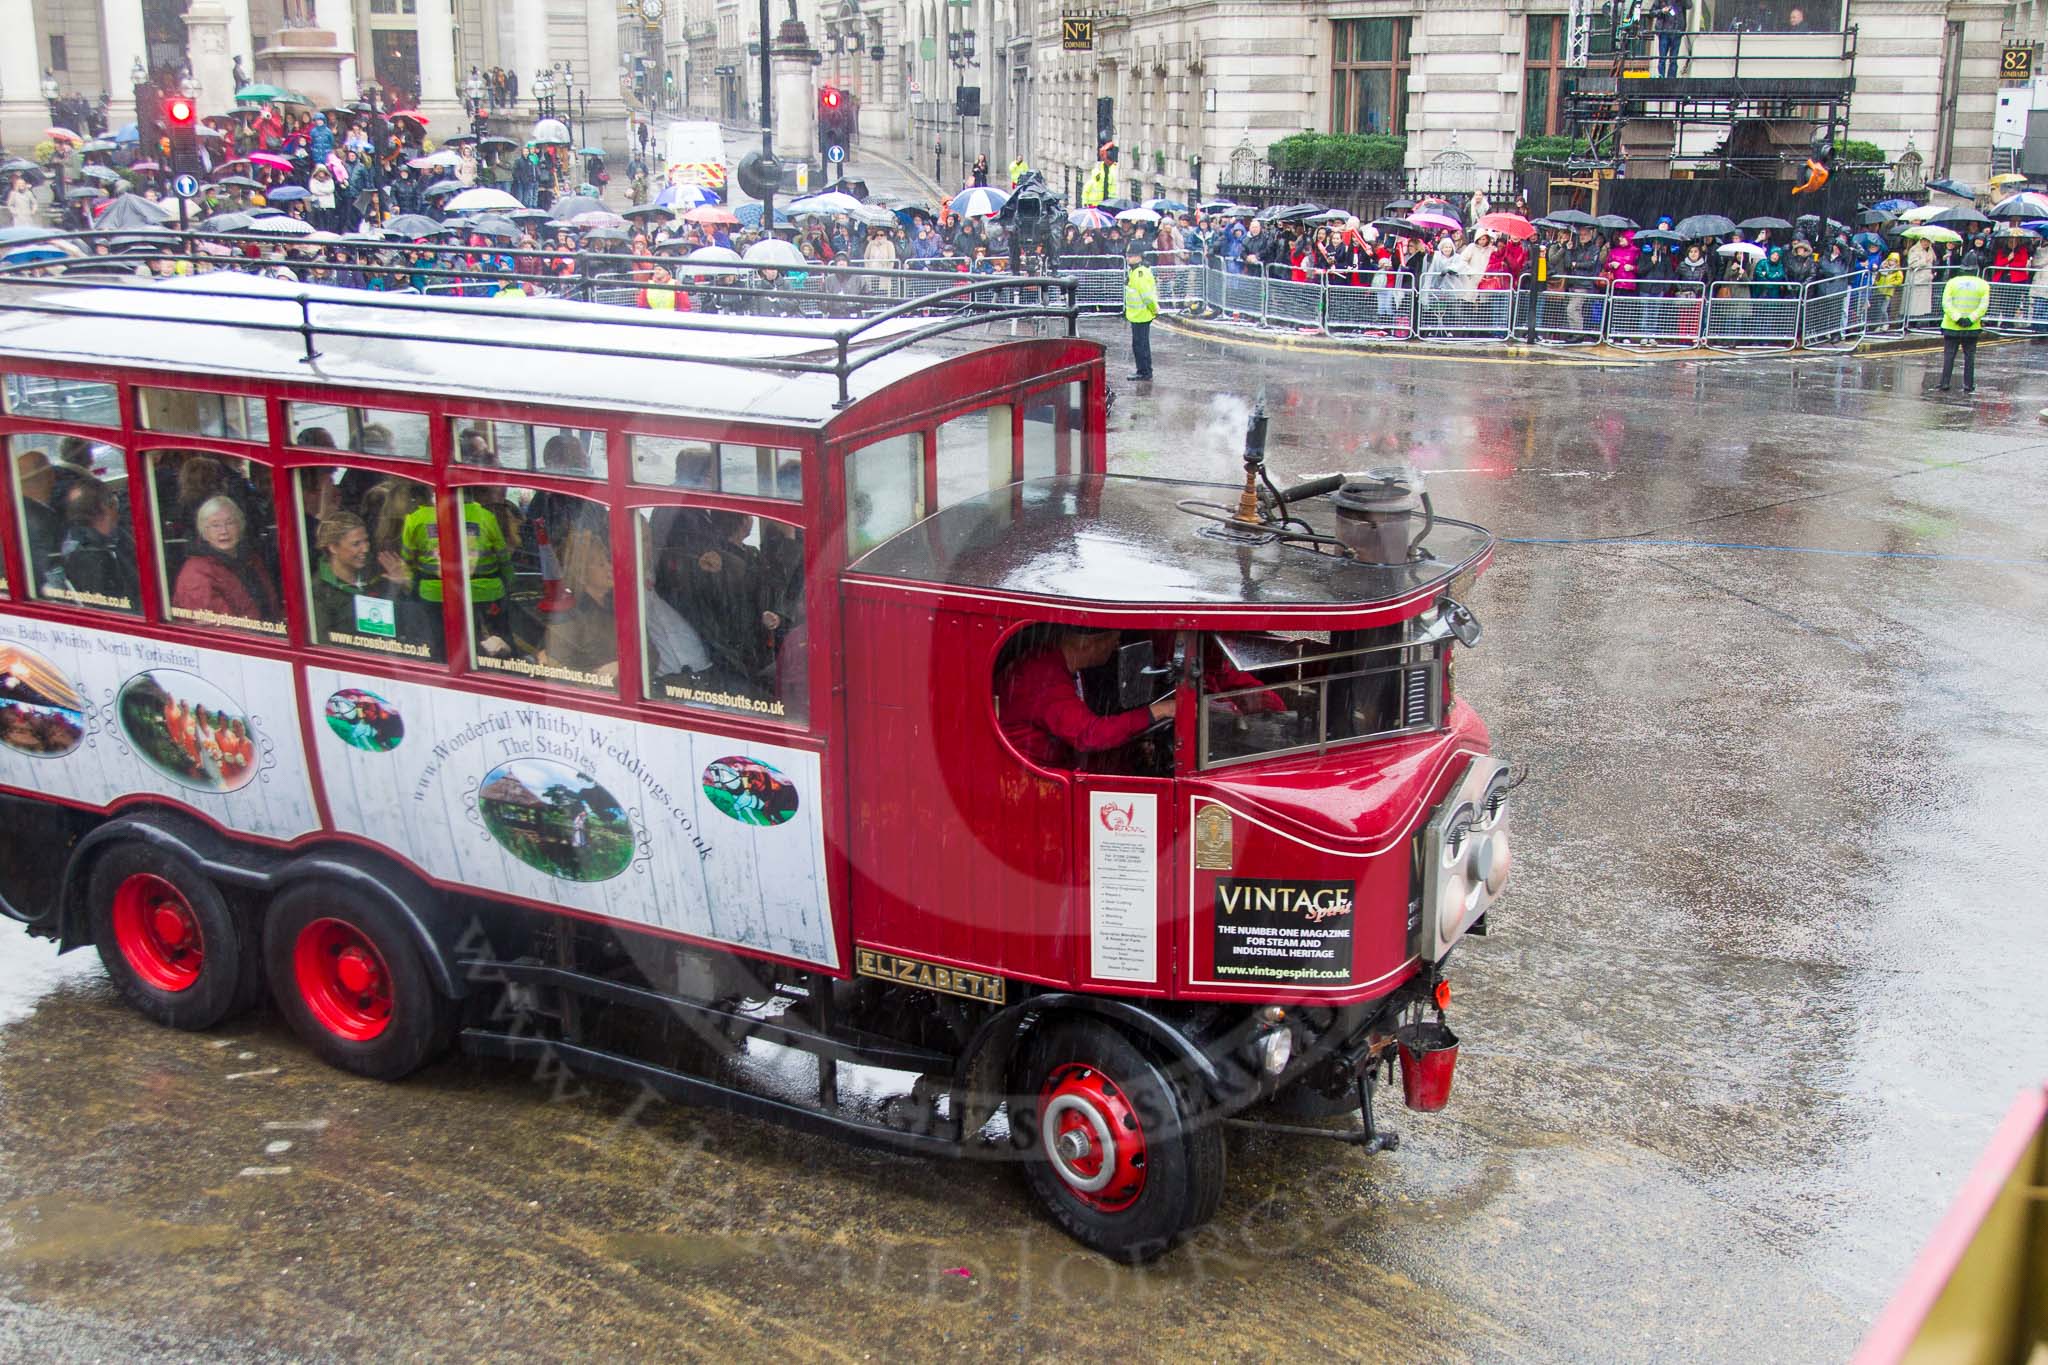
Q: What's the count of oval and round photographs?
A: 5